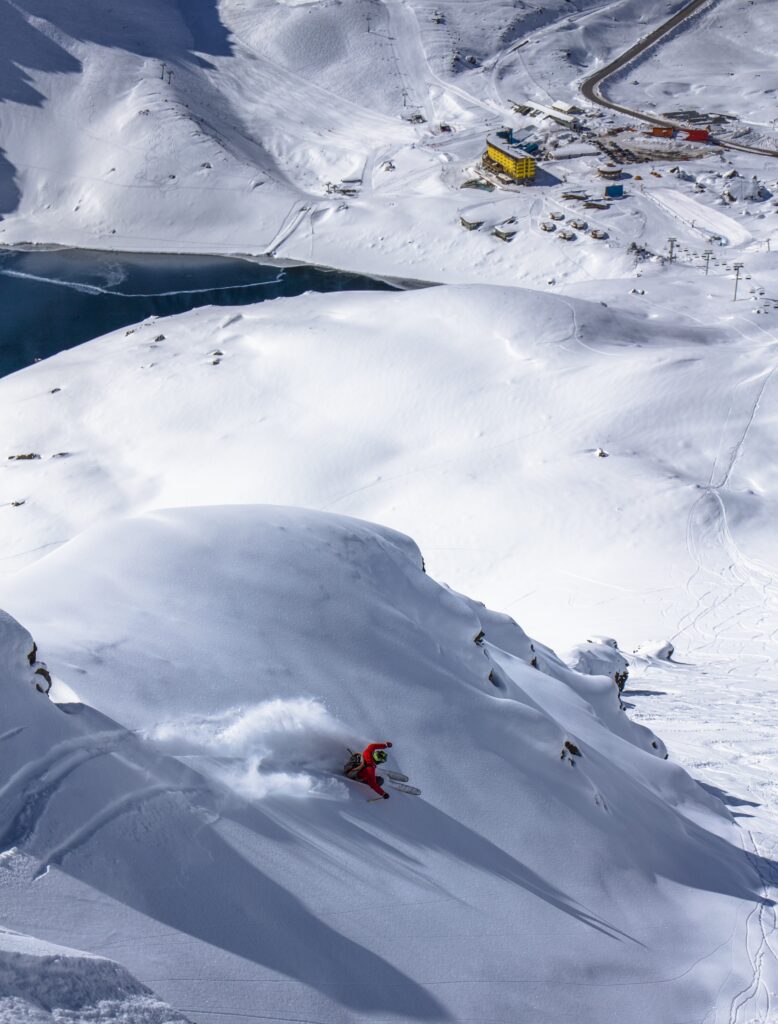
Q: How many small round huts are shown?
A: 5